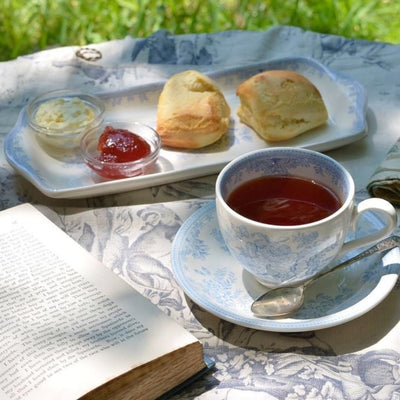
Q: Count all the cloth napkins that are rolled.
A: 1